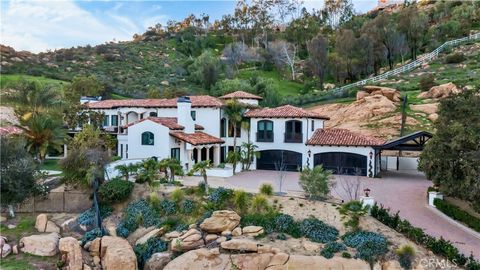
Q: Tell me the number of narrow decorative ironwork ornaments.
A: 2